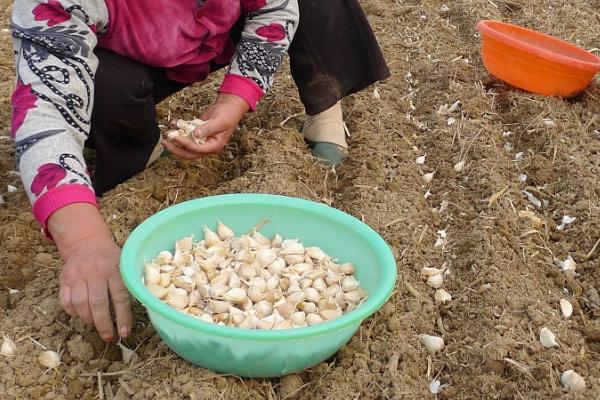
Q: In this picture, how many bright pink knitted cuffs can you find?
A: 2